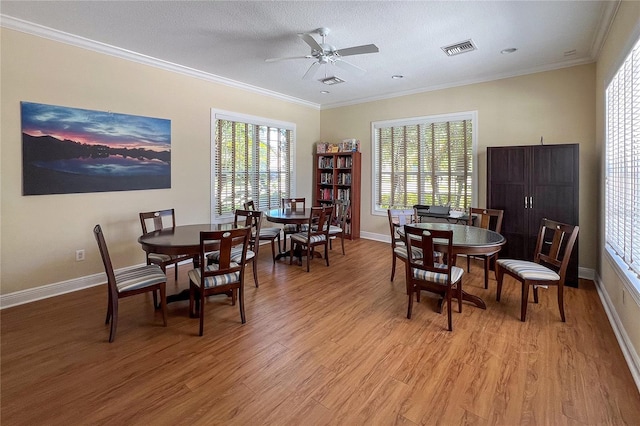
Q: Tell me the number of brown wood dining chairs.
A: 12